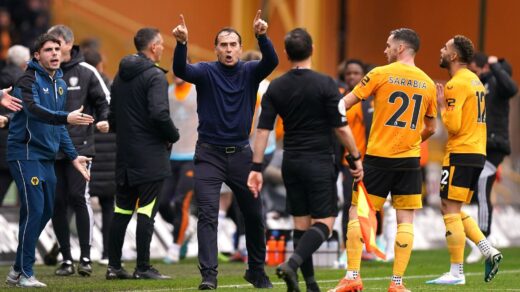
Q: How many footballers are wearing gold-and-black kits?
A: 2